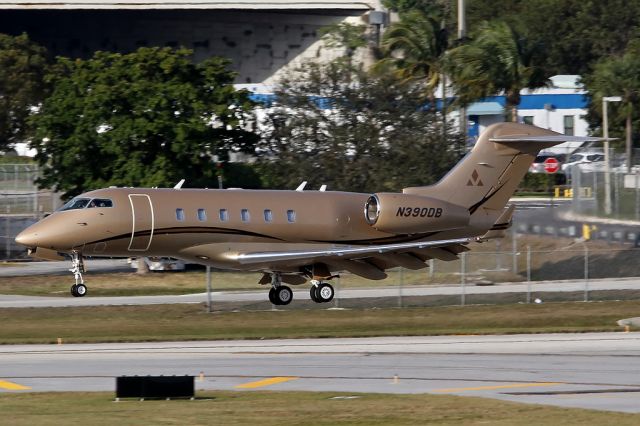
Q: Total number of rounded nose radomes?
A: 1